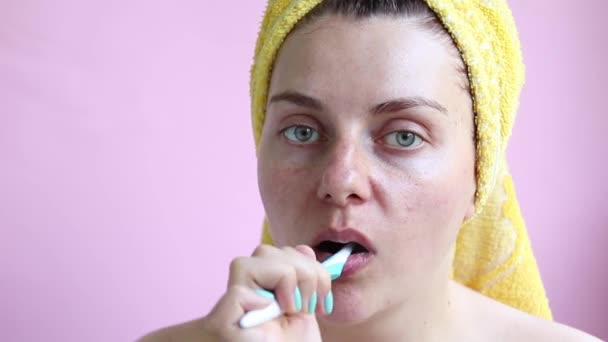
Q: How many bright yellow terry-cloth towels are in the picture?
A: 1